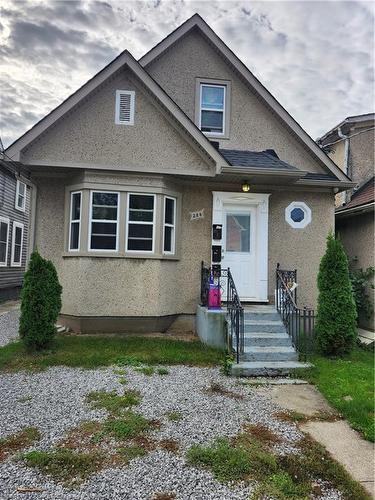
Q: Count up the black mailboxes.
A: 3